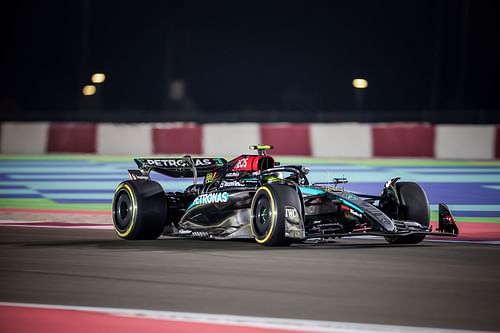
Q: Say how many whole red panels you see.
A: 4